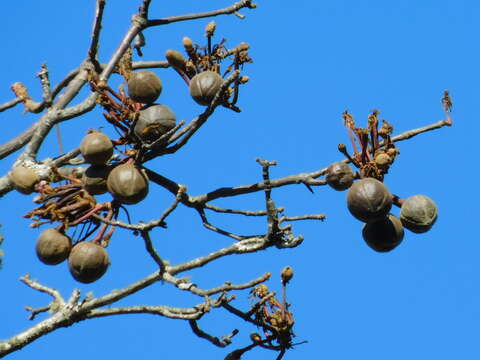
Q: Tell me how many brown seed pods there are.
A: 13